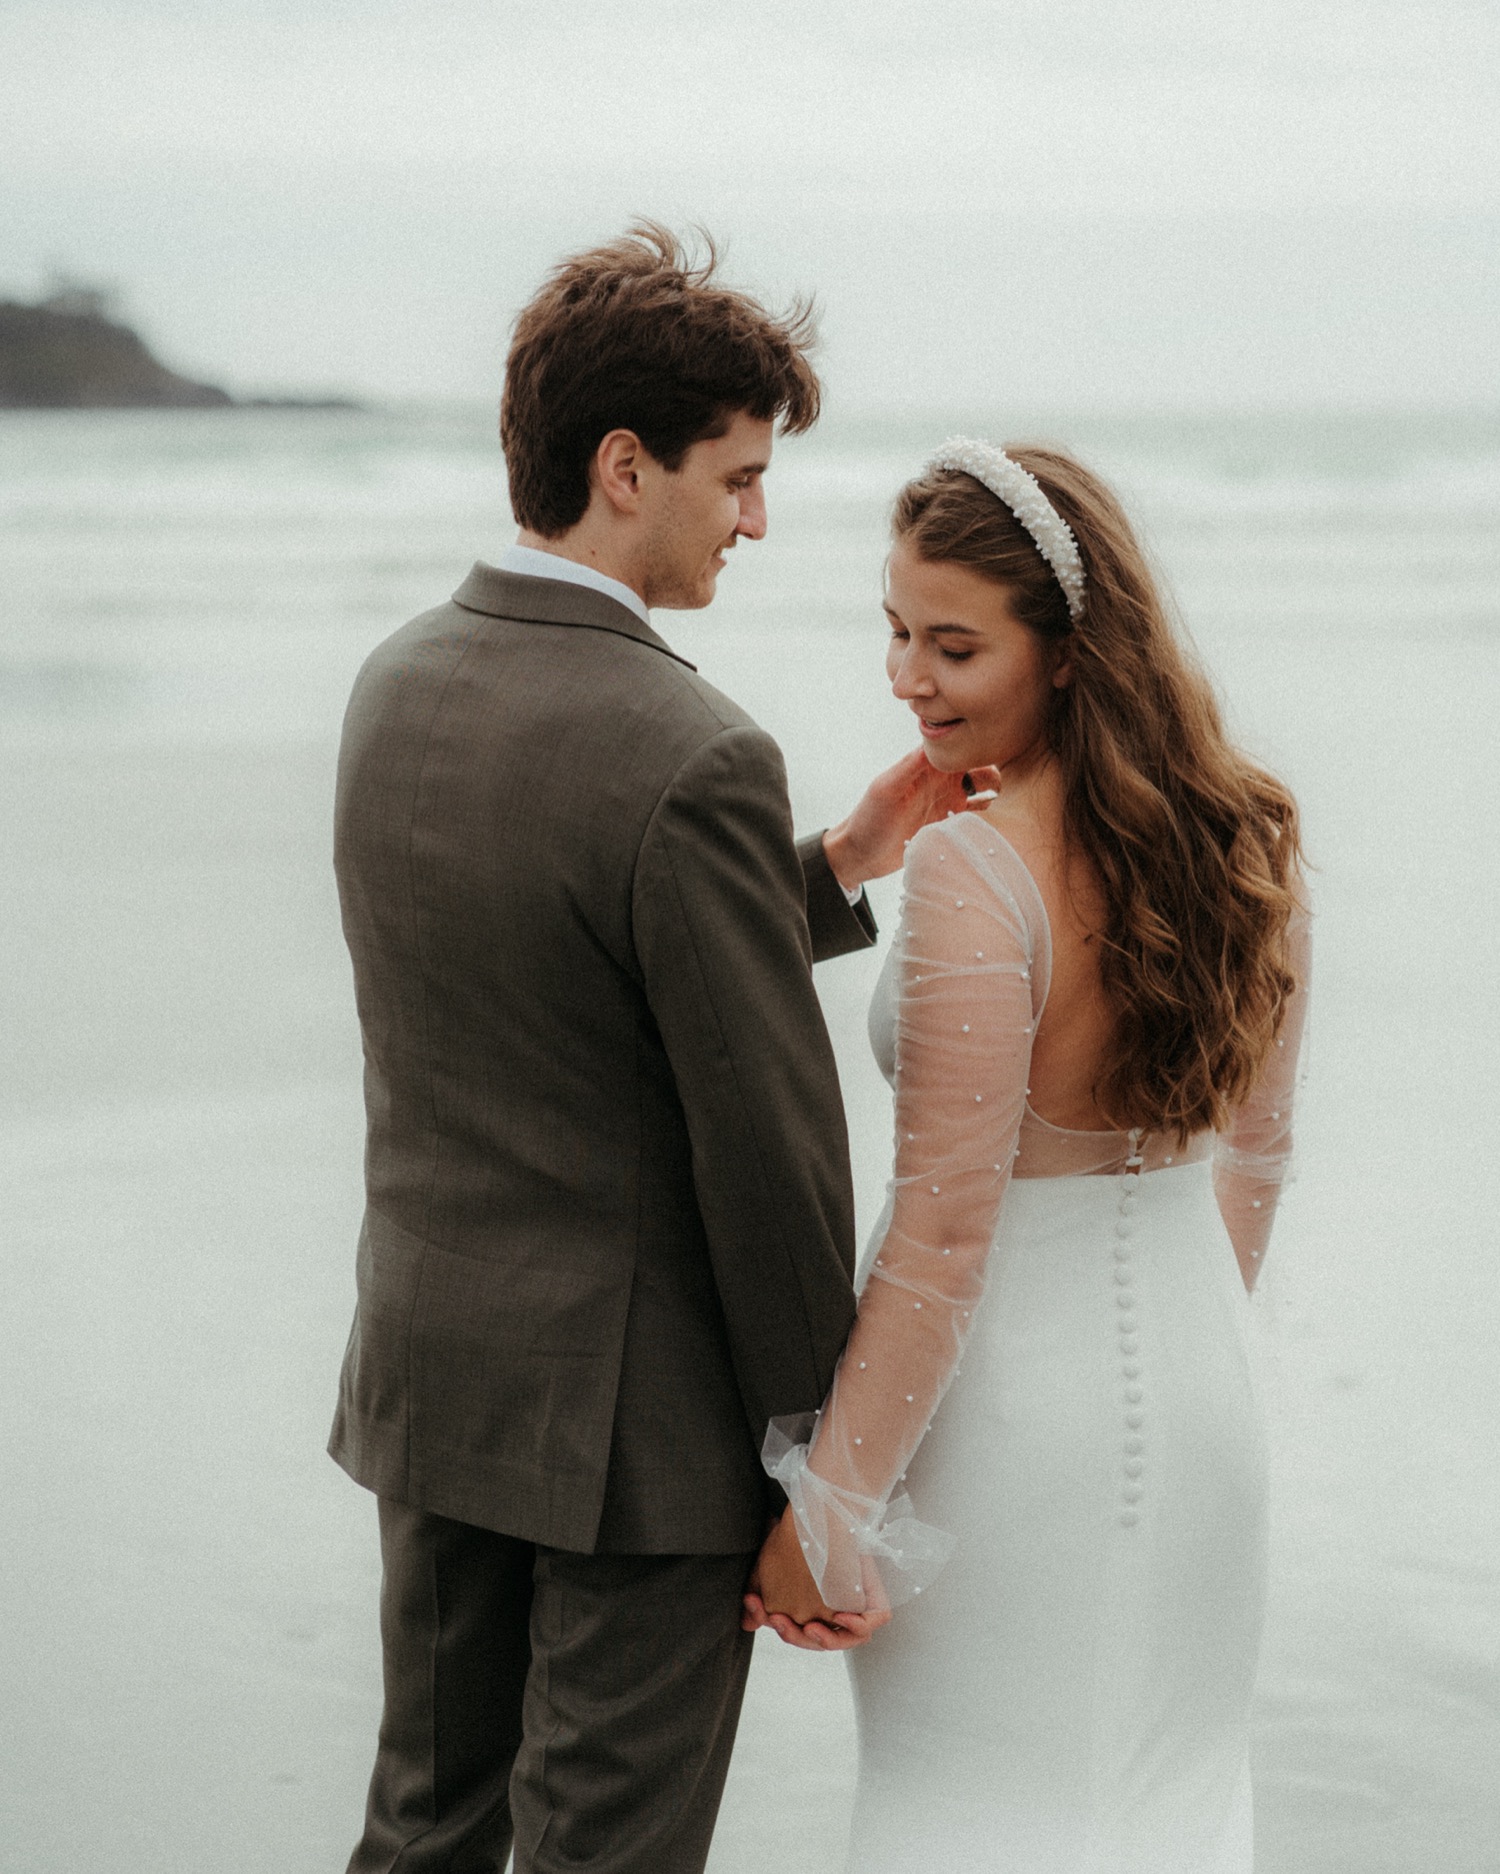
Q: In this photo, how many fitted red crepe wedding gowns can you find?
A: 0